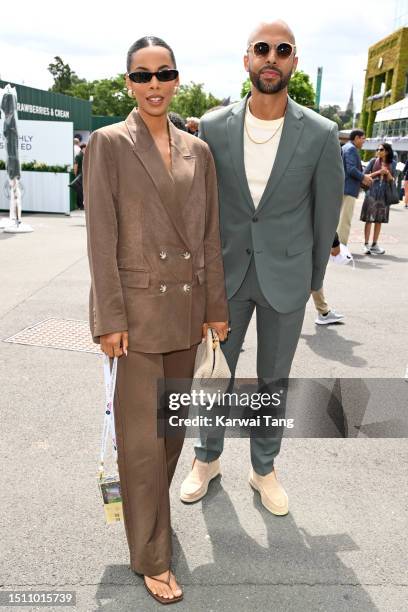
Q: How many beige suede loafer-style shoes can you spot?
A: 2